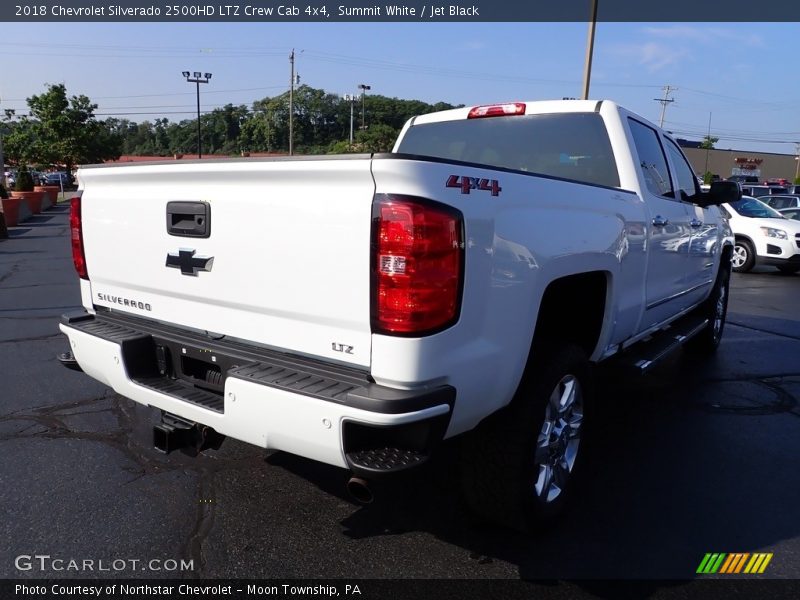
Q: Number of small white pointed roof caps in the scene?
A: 0